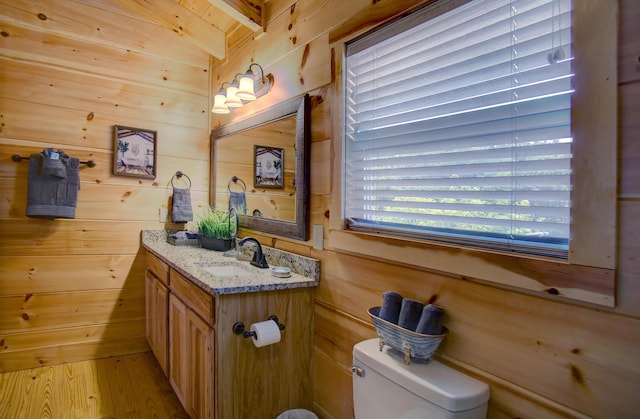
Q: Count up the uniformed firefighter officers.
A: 0